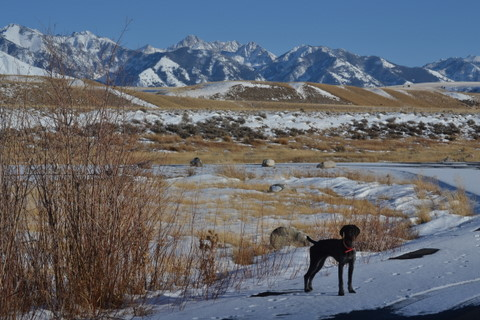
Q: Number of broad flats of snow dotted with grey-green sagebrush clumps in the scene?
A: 1